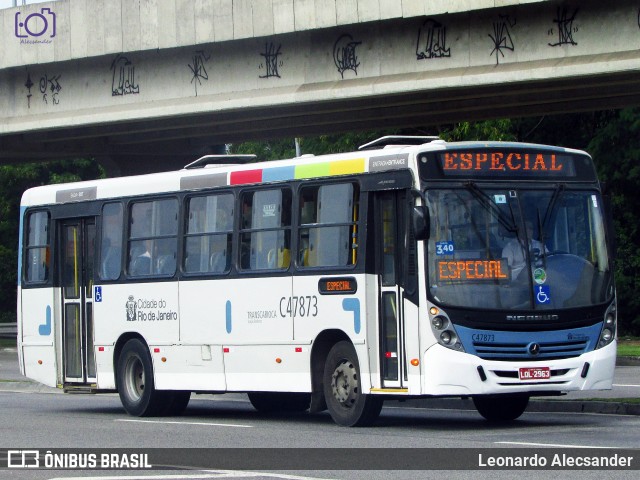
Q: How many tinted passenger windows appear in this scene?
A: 6